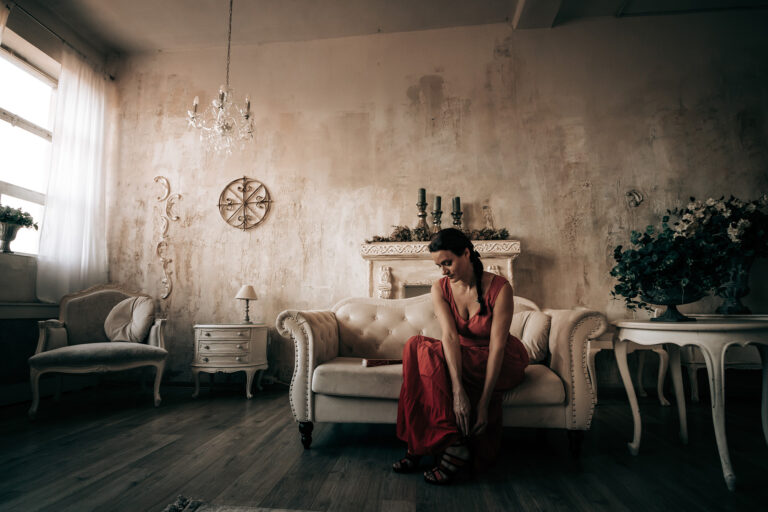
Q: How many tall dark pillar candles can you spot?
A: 3